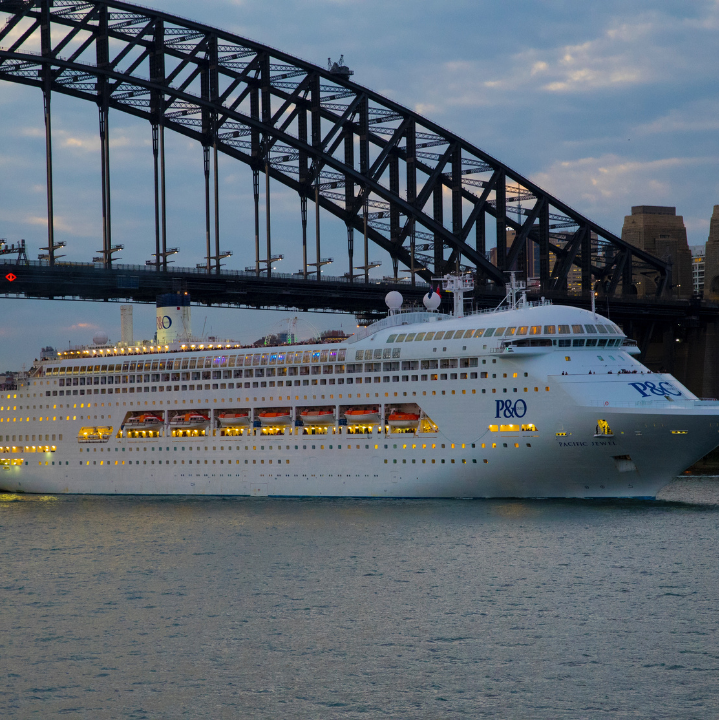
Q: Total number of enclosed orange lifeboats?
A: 7